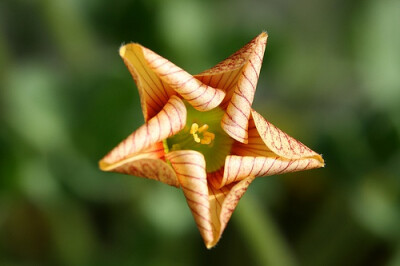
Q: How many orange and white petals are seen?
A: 5